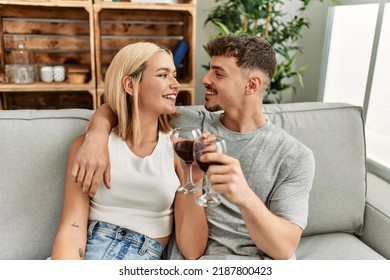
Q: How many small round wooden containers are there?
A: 1